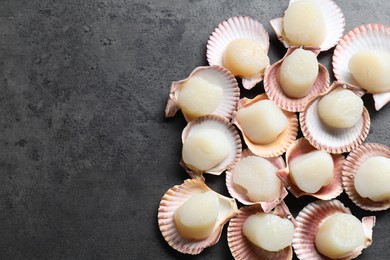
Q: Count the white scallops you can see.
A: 14